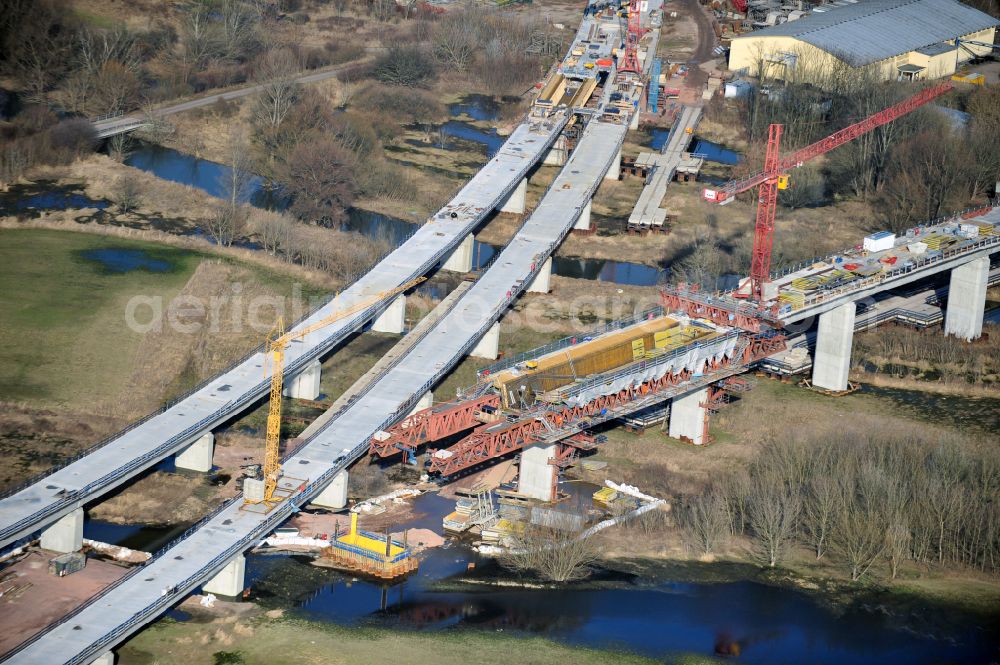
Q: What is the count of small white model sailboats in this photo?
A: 0